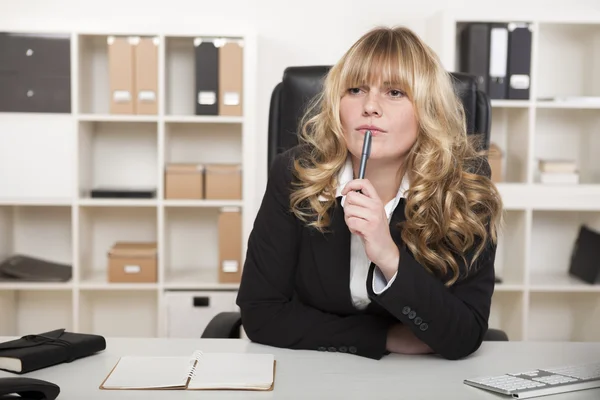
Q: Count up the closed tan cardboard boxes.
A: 3